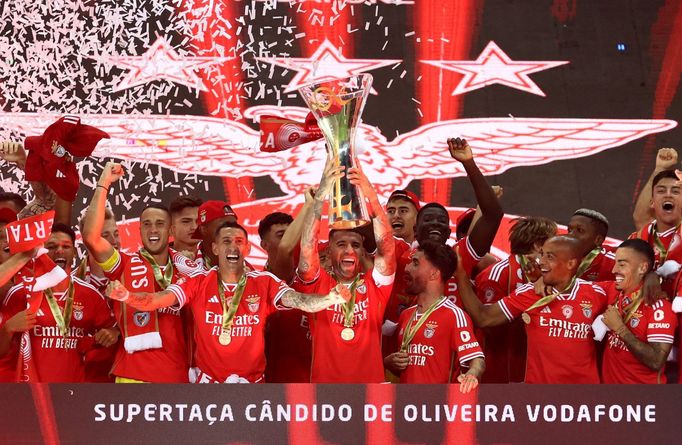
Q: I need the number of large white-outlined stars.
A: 3